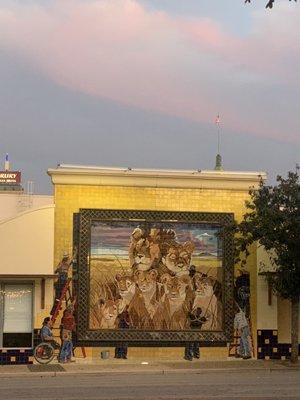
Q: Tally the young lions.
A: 5